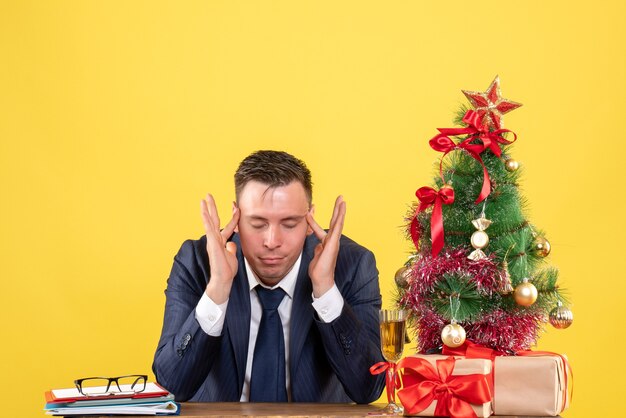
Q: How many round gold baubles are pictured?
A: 6